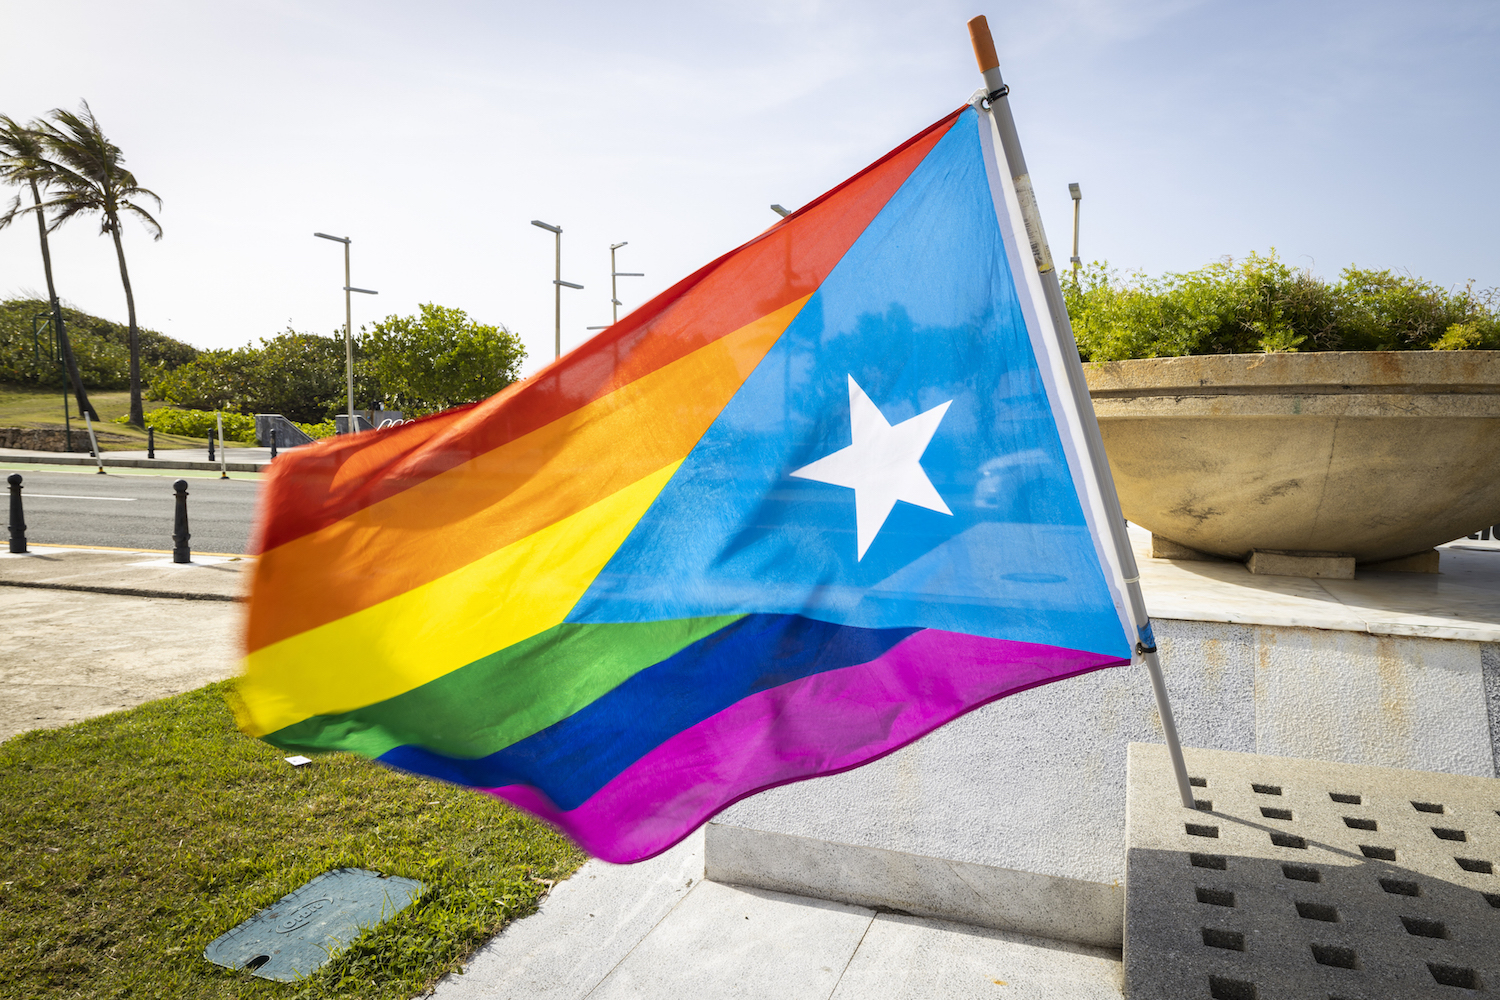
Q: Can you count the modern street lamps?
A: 5